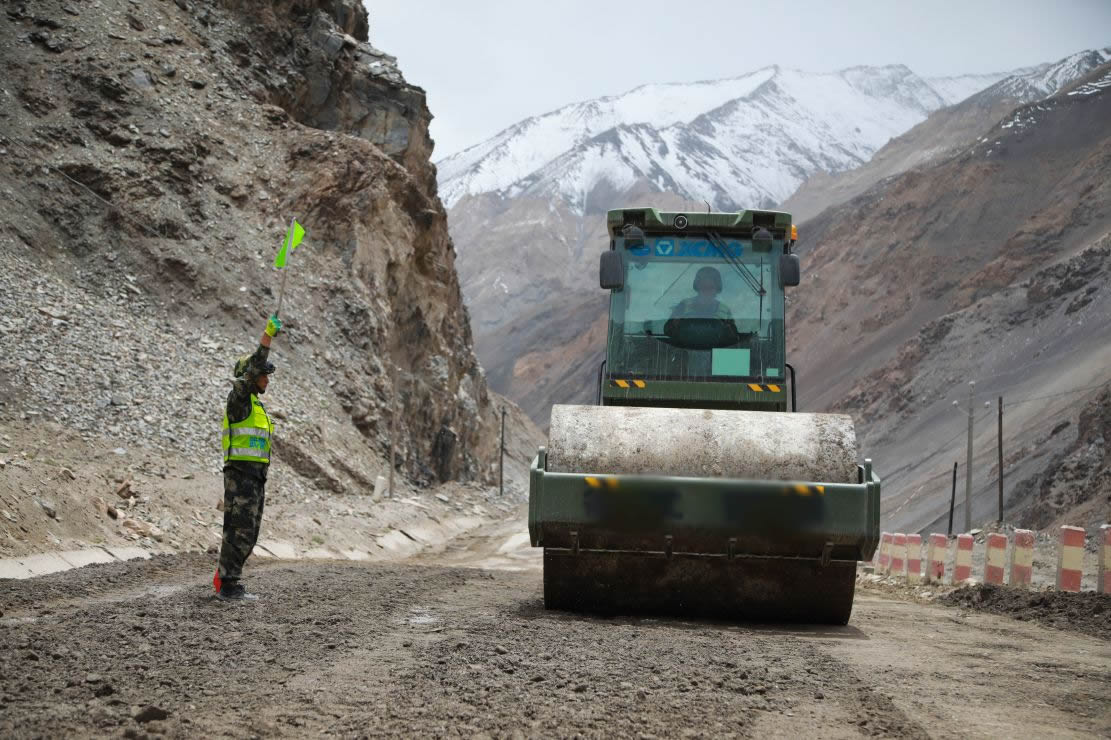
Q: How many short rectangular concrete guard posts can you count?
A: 9